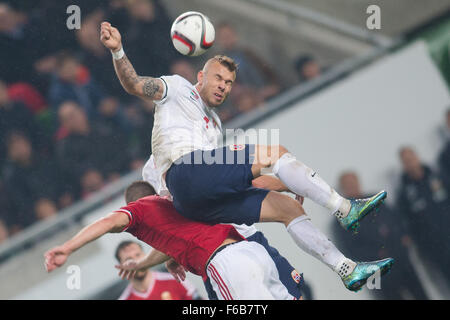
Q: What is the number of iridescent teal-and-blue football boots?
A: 2